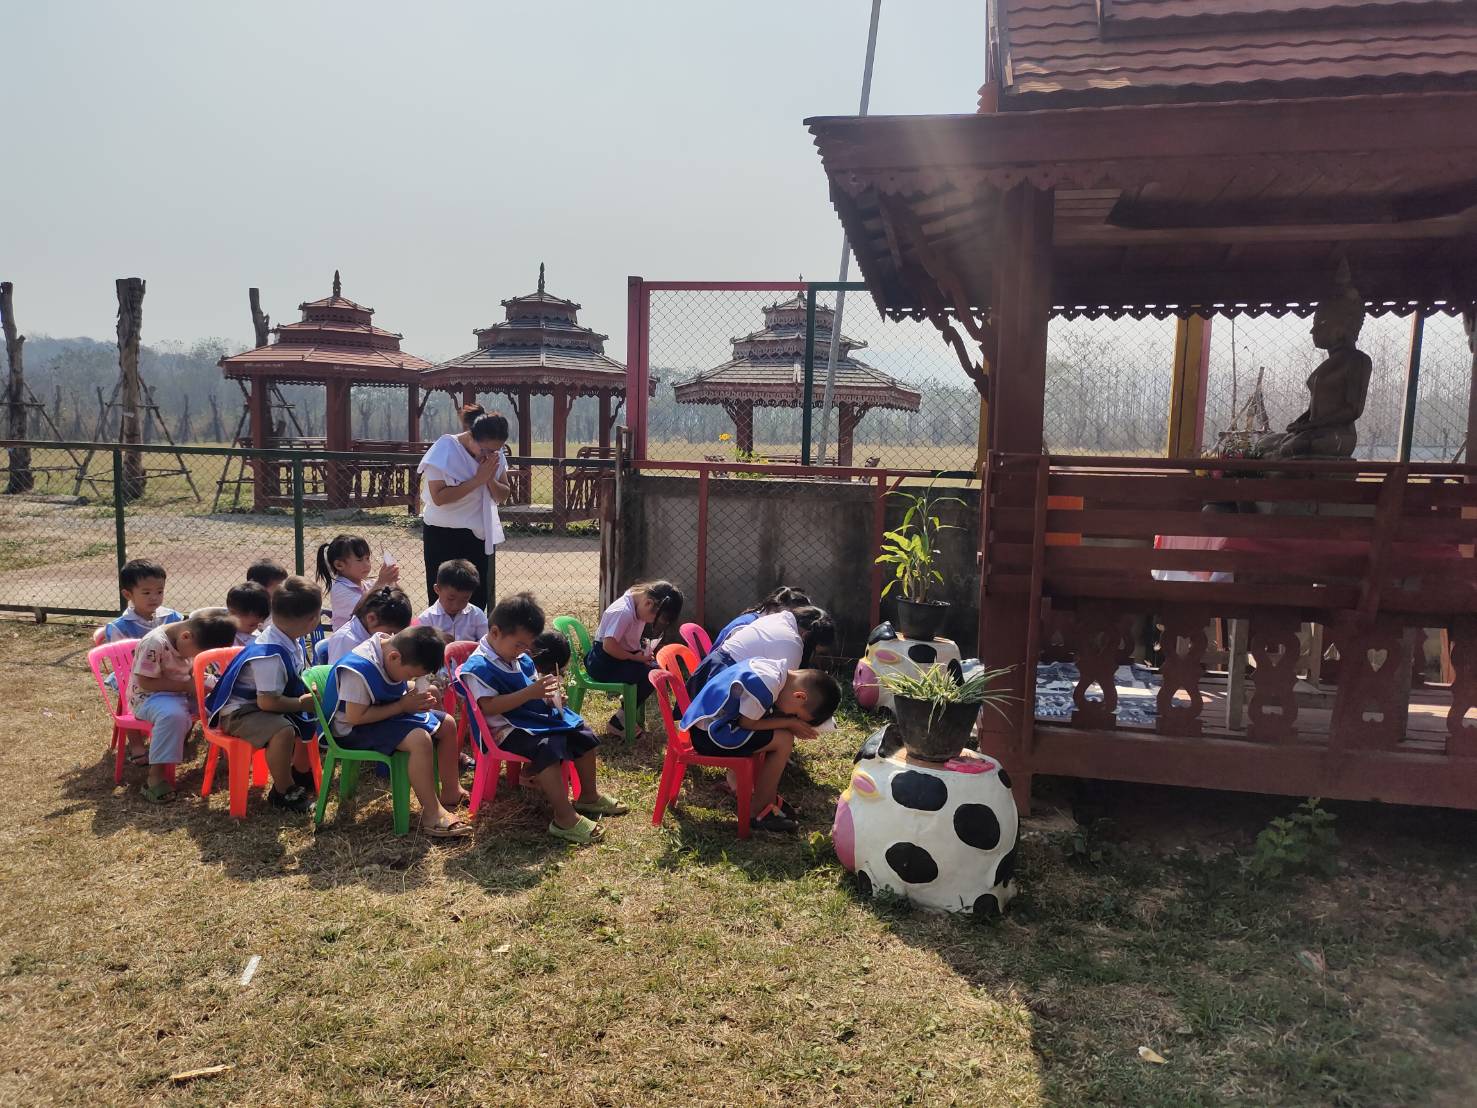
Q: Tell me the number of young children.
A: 15